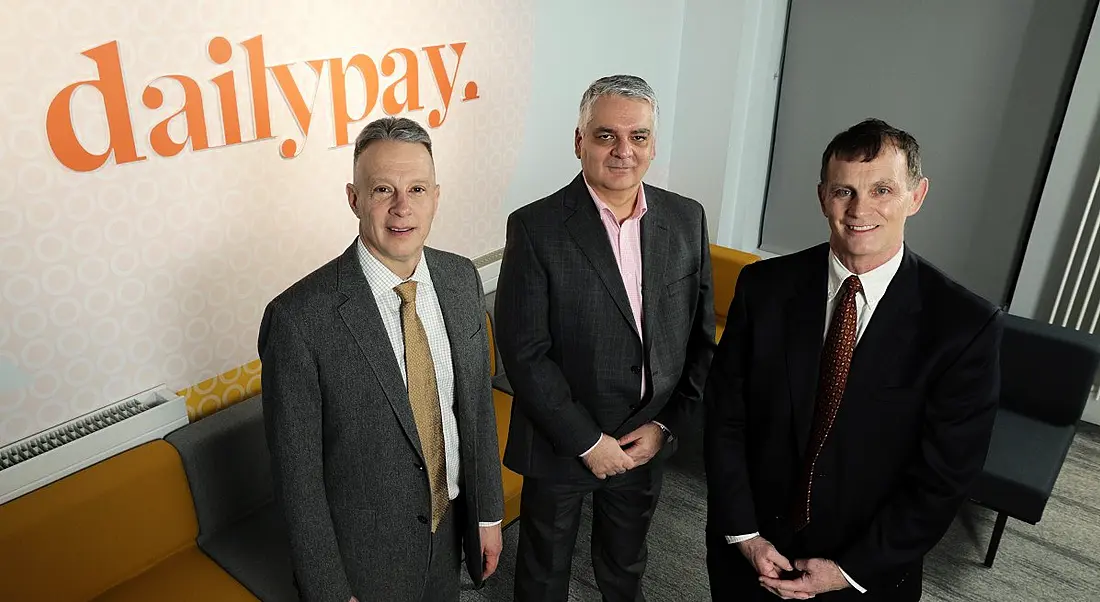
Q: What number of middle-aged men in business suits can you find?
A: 3